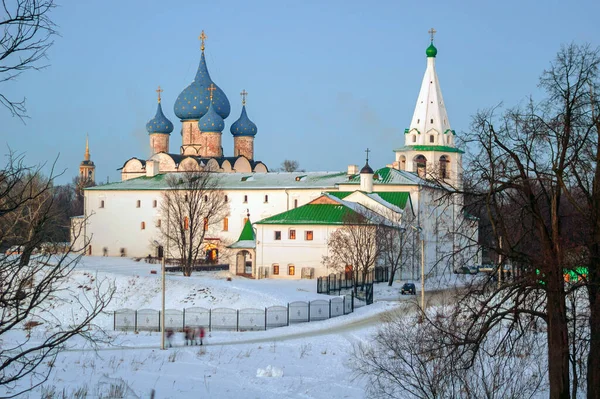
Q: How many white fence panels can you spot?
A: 11